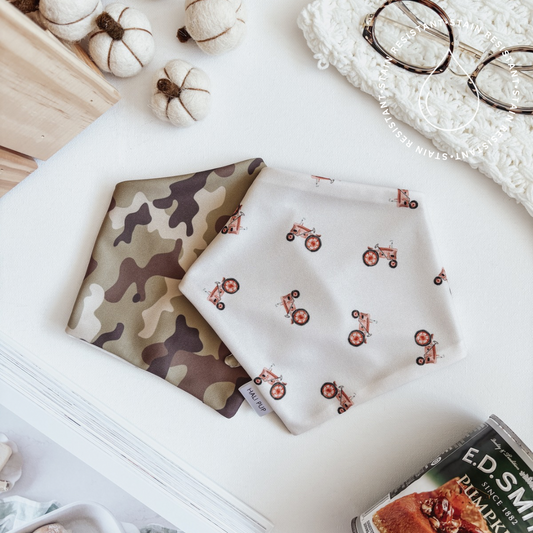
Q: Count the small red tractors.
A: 12